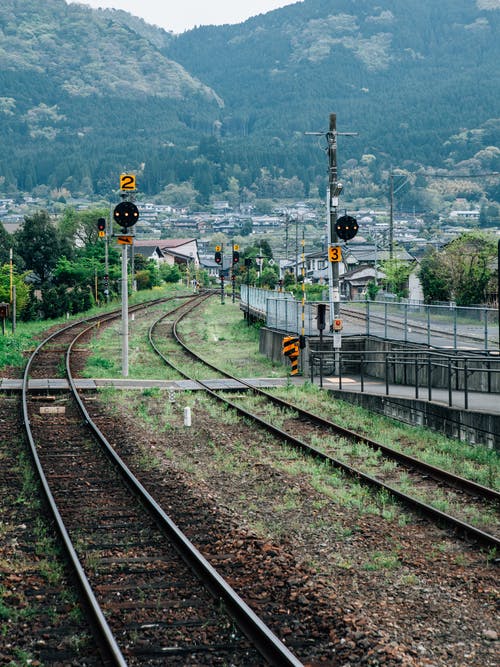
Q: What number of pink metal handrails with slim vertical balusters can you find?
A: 0